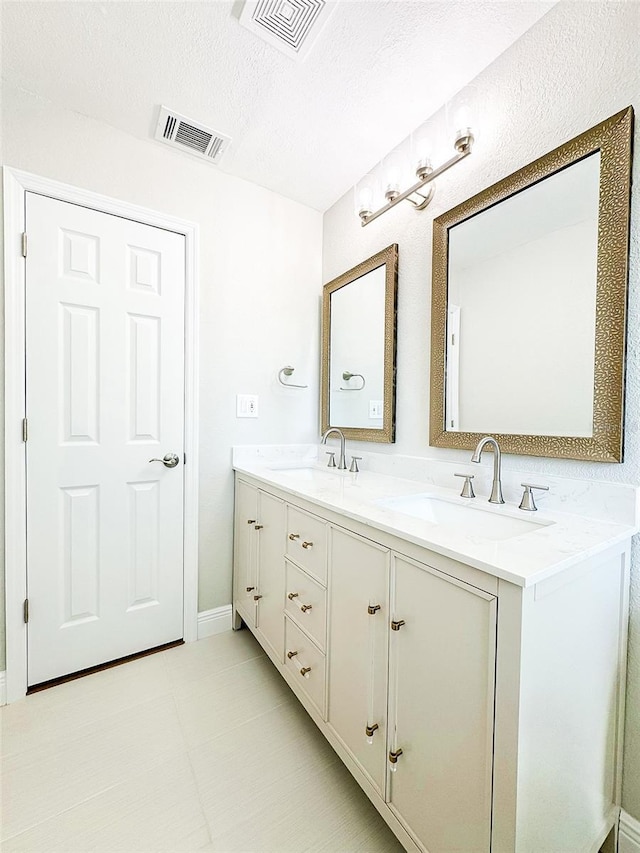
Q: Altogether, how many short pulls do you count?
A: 3